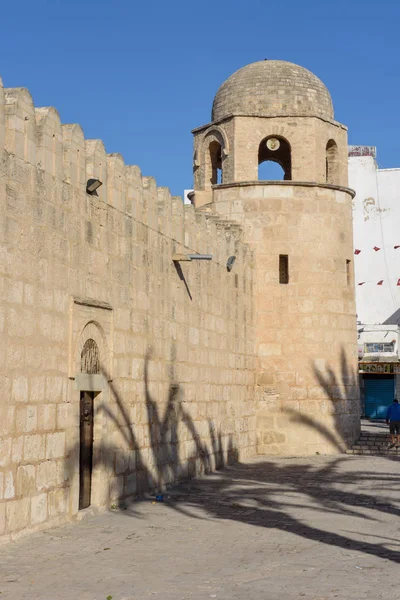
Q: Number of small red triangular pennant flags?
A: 6